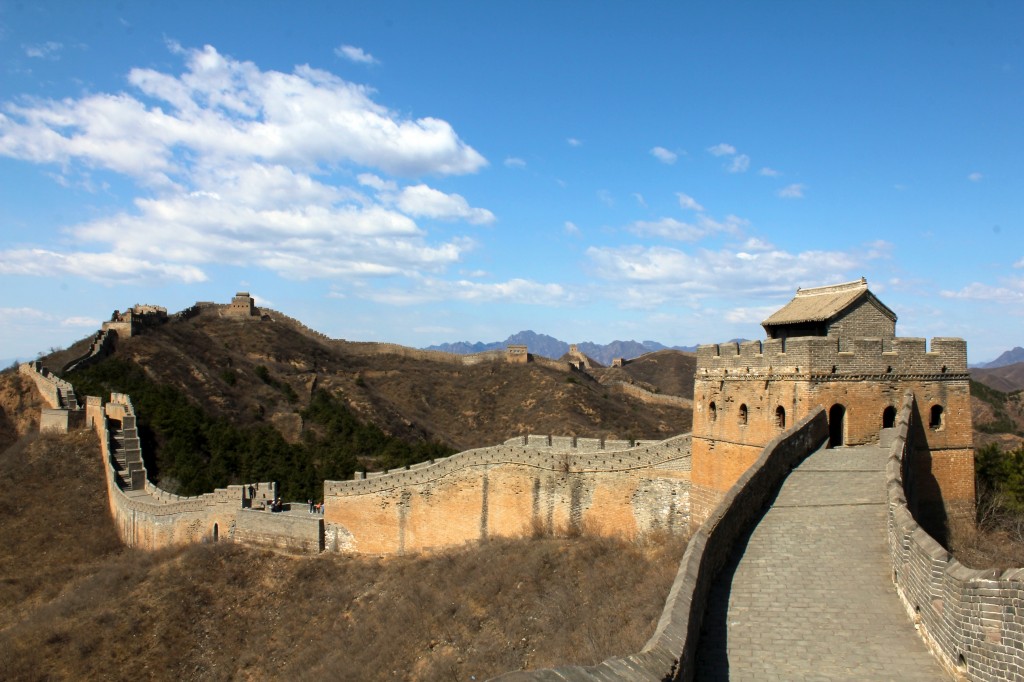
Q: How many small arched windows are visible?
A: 5